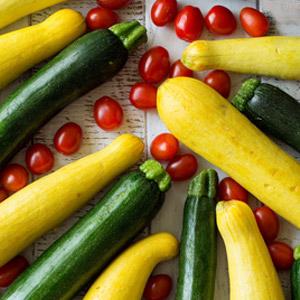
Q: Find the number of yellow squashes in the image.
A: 7